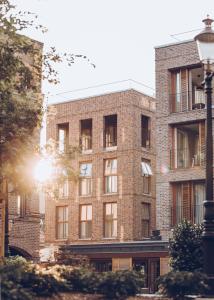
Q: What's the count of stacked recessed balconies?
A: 3